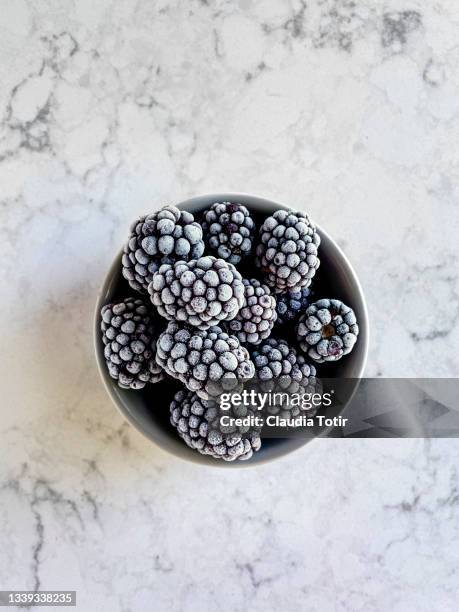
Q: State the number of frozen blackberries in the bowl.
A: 11